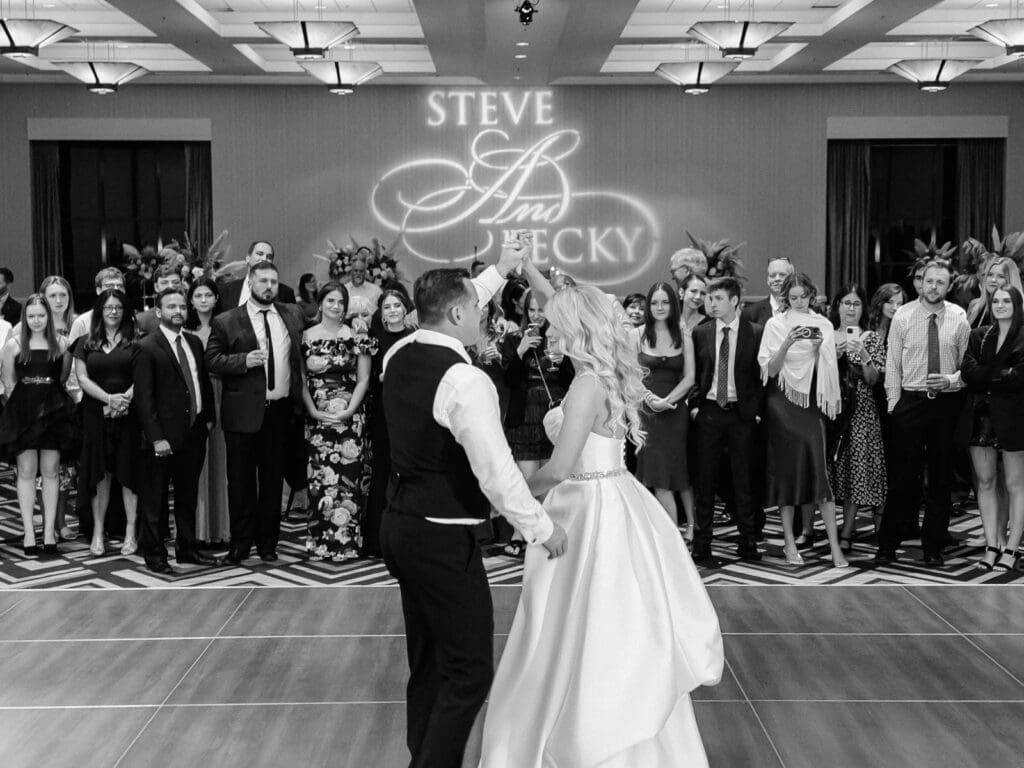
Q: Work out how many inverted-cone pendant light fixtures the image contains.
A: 8